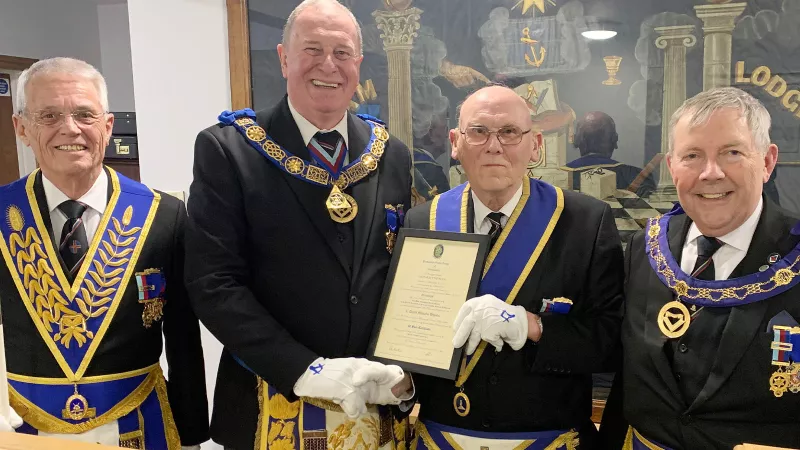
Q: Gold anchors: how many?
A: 1